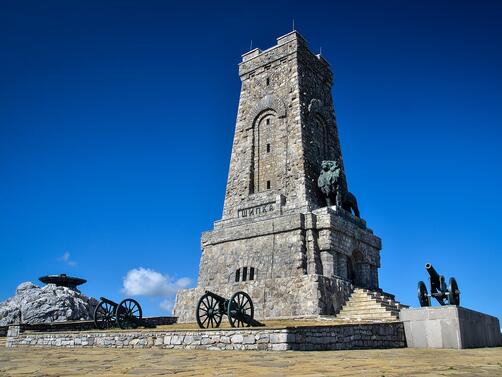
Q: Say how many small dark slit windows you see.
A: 7